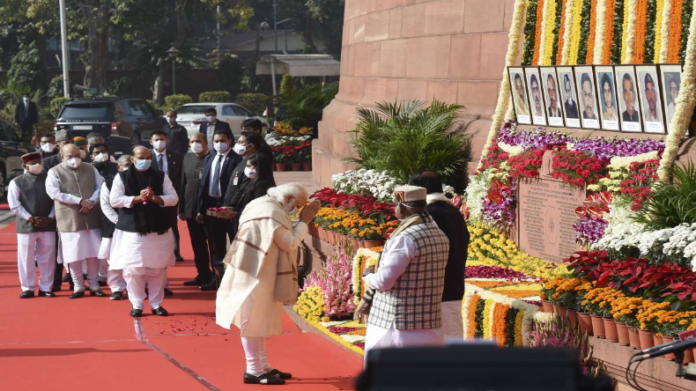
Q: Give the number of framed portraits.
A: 9